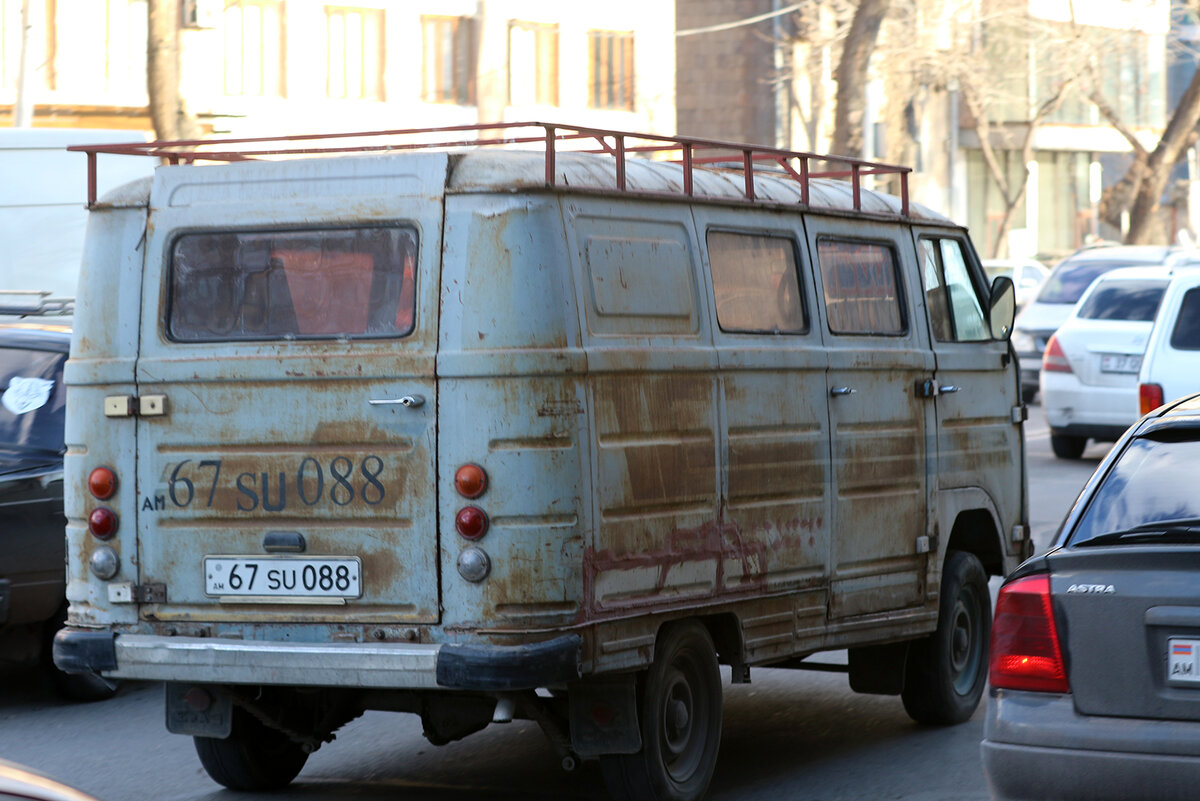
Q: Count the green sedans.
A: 0